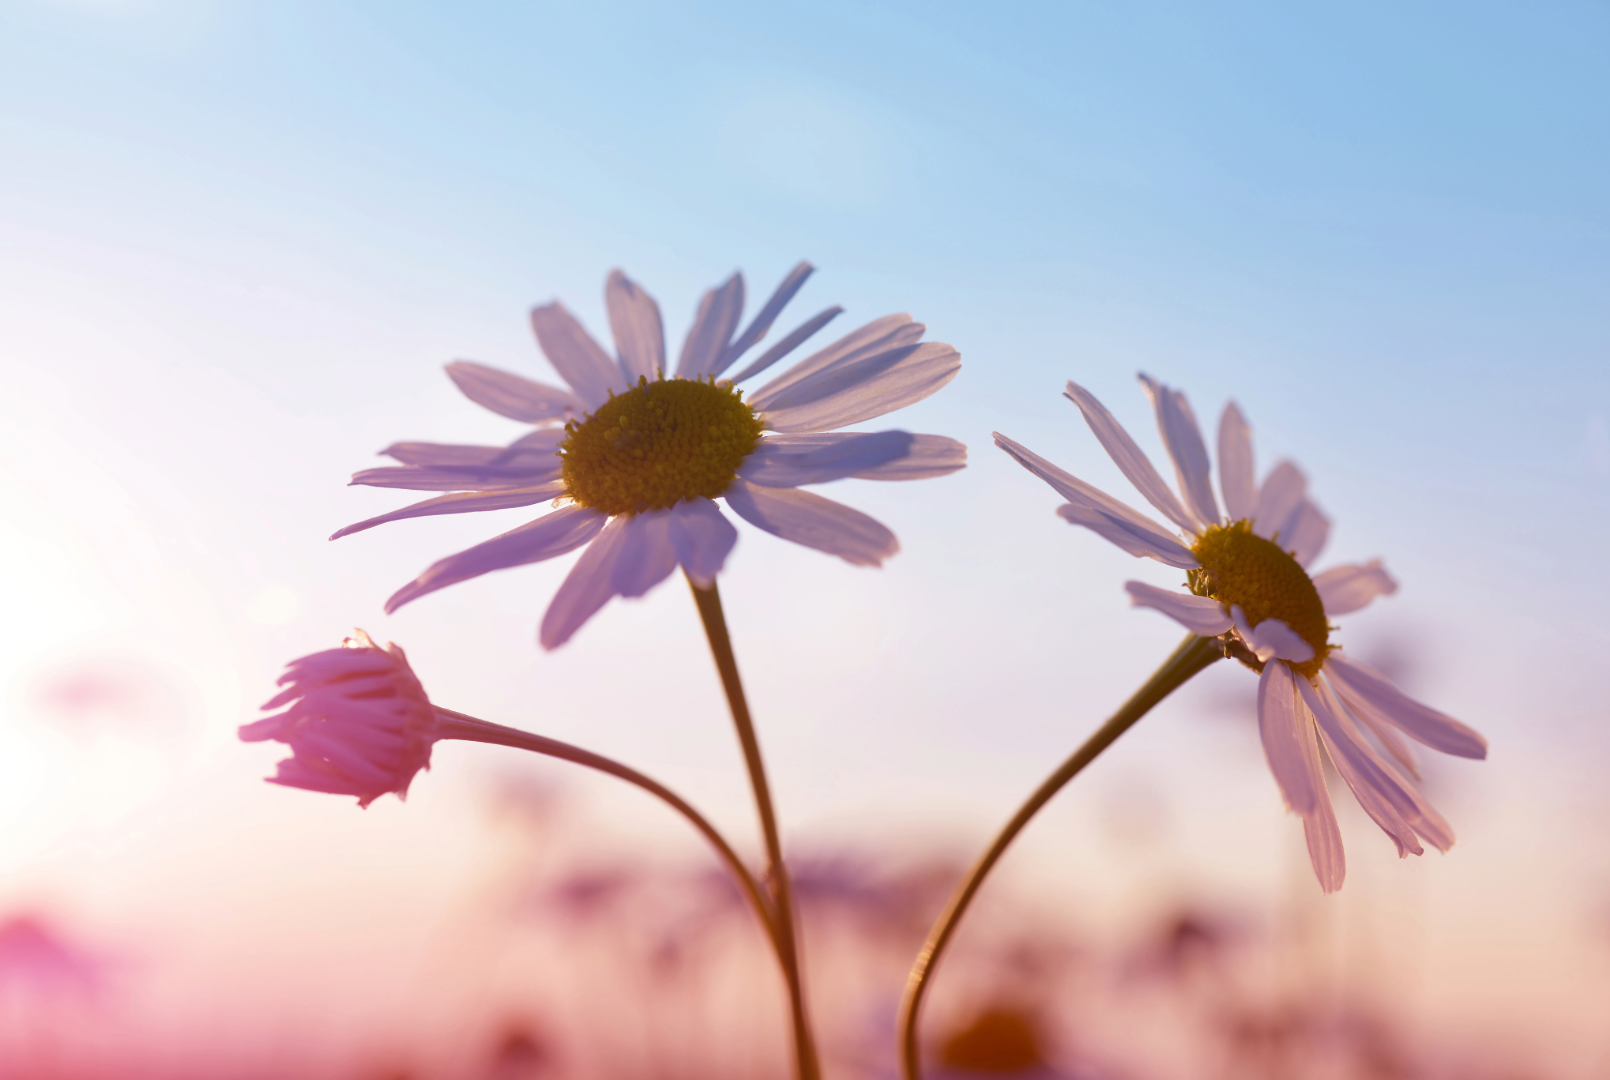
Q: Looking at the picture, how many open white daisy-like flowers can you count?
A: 2